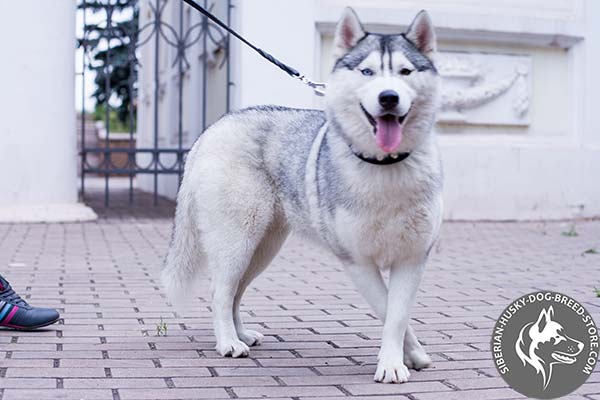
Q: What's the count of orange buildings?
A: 0